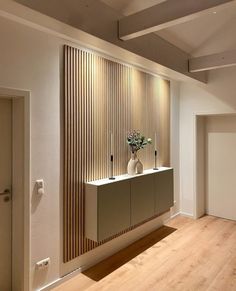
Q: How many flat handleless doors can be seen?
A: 3